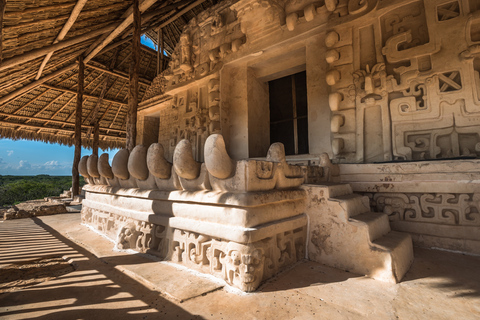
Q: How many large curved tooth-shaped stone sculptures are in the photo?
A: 8